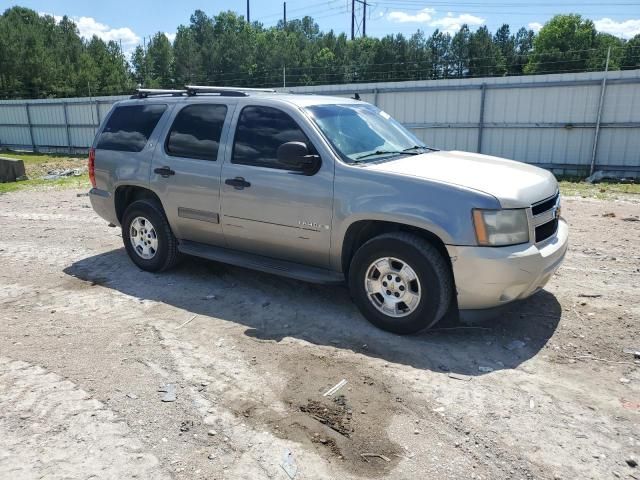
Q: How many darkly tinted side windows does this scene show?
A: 3